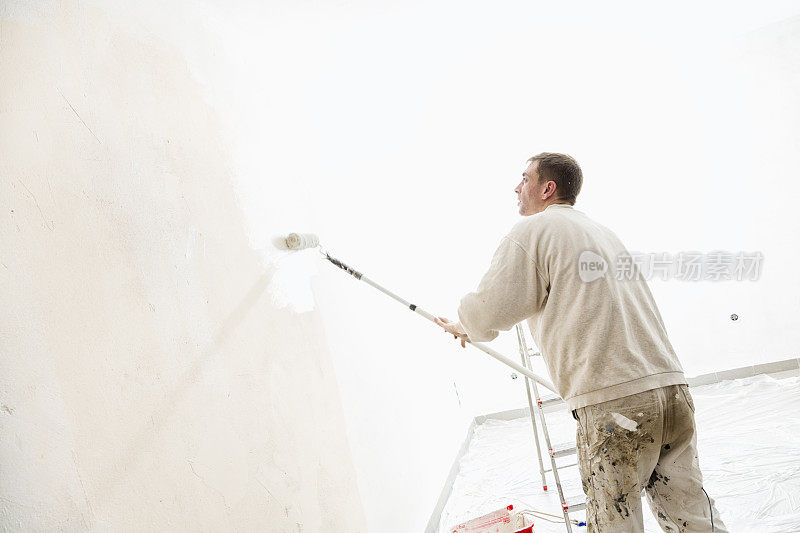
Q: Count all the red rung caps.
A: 3